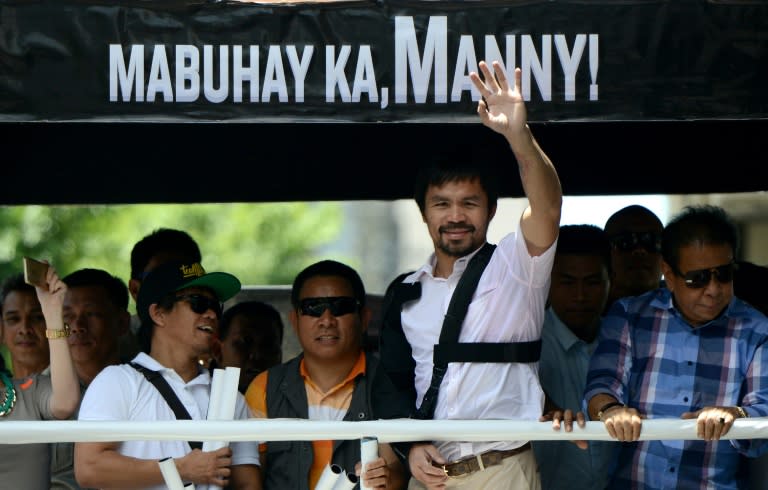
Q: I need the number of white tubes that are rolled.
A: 7